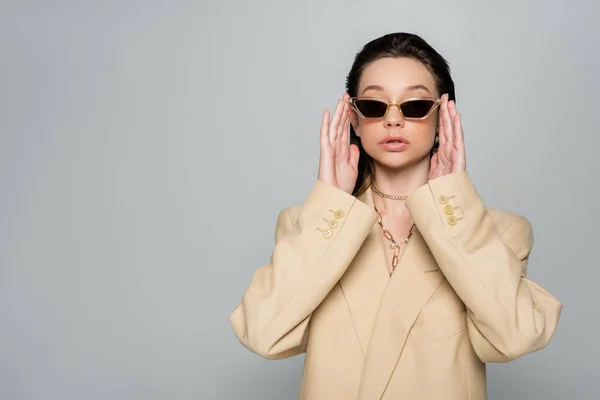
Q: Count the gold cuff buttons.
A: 6